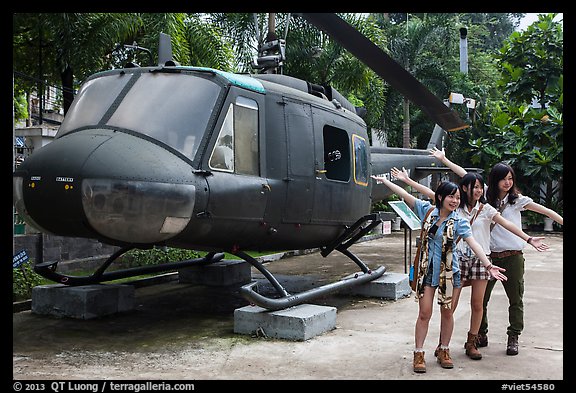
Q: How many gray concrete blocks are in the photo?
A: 4